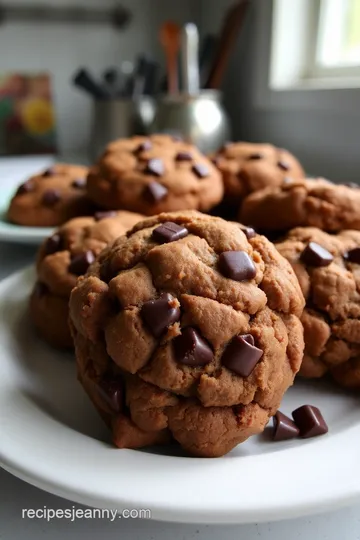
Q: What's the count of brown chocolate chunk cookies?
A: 7